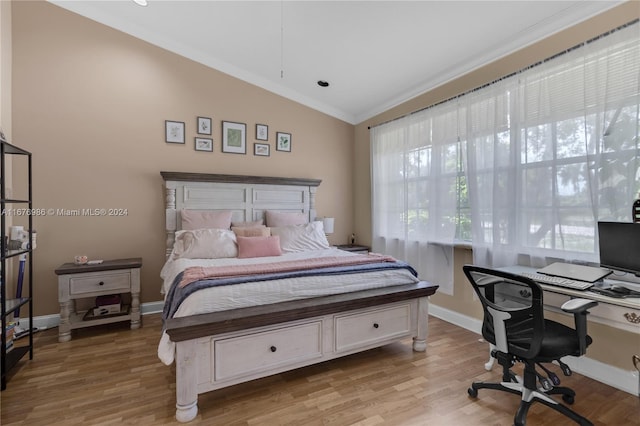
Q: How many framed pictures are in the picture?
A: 7